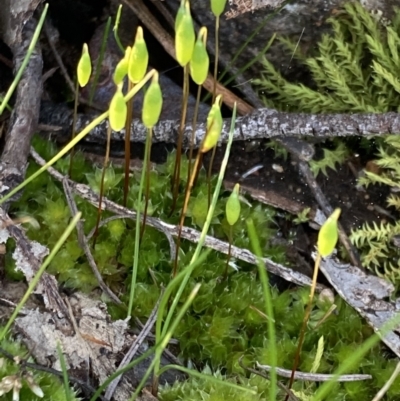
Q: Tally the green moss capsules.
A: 12